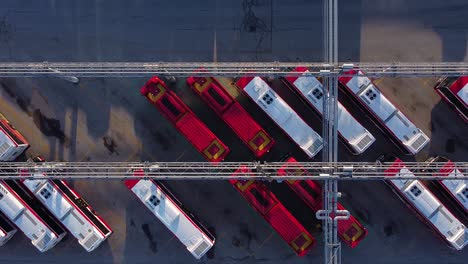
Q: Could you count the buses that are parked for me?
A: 15